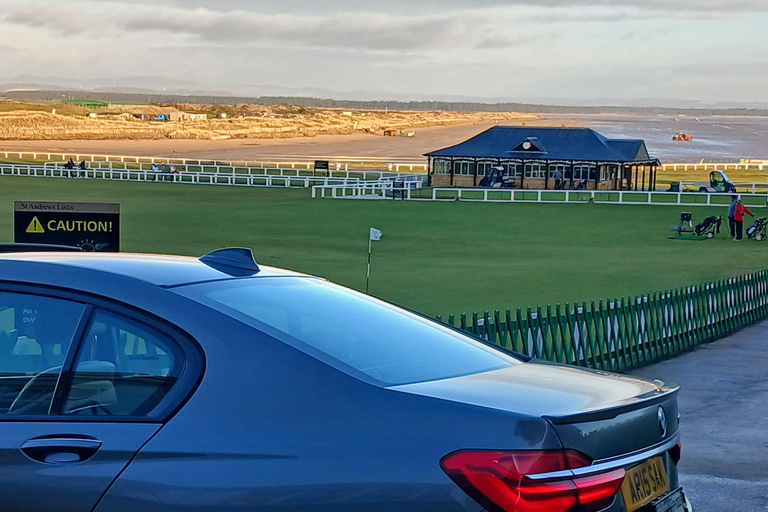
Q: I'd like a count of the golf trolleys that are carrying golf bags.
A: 2